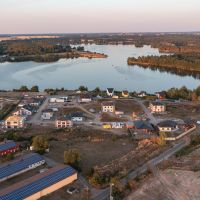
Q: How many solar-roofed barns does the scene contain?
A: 3